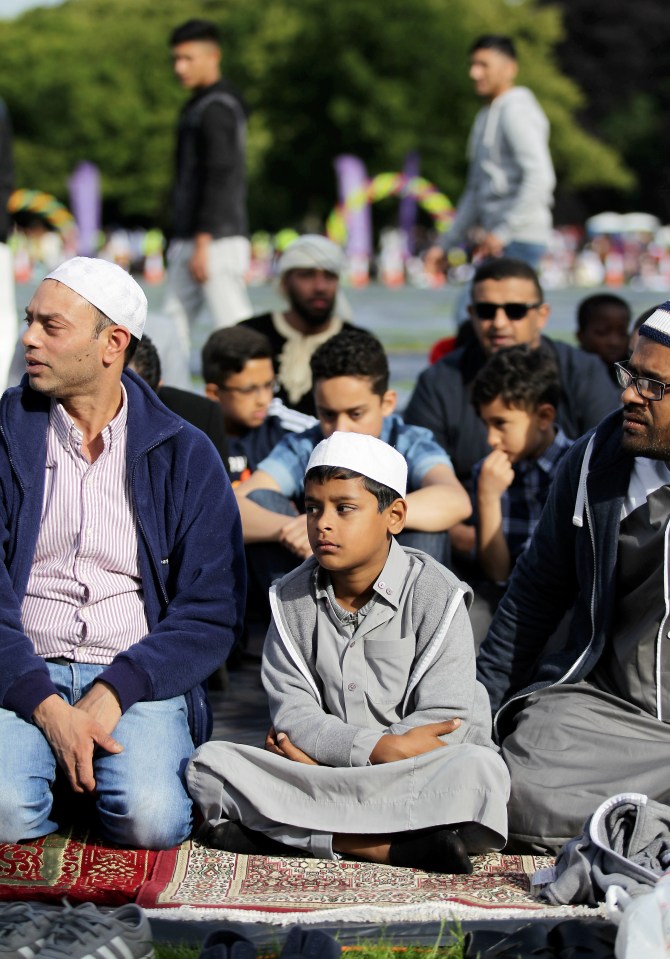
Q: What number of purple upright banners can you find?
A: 3